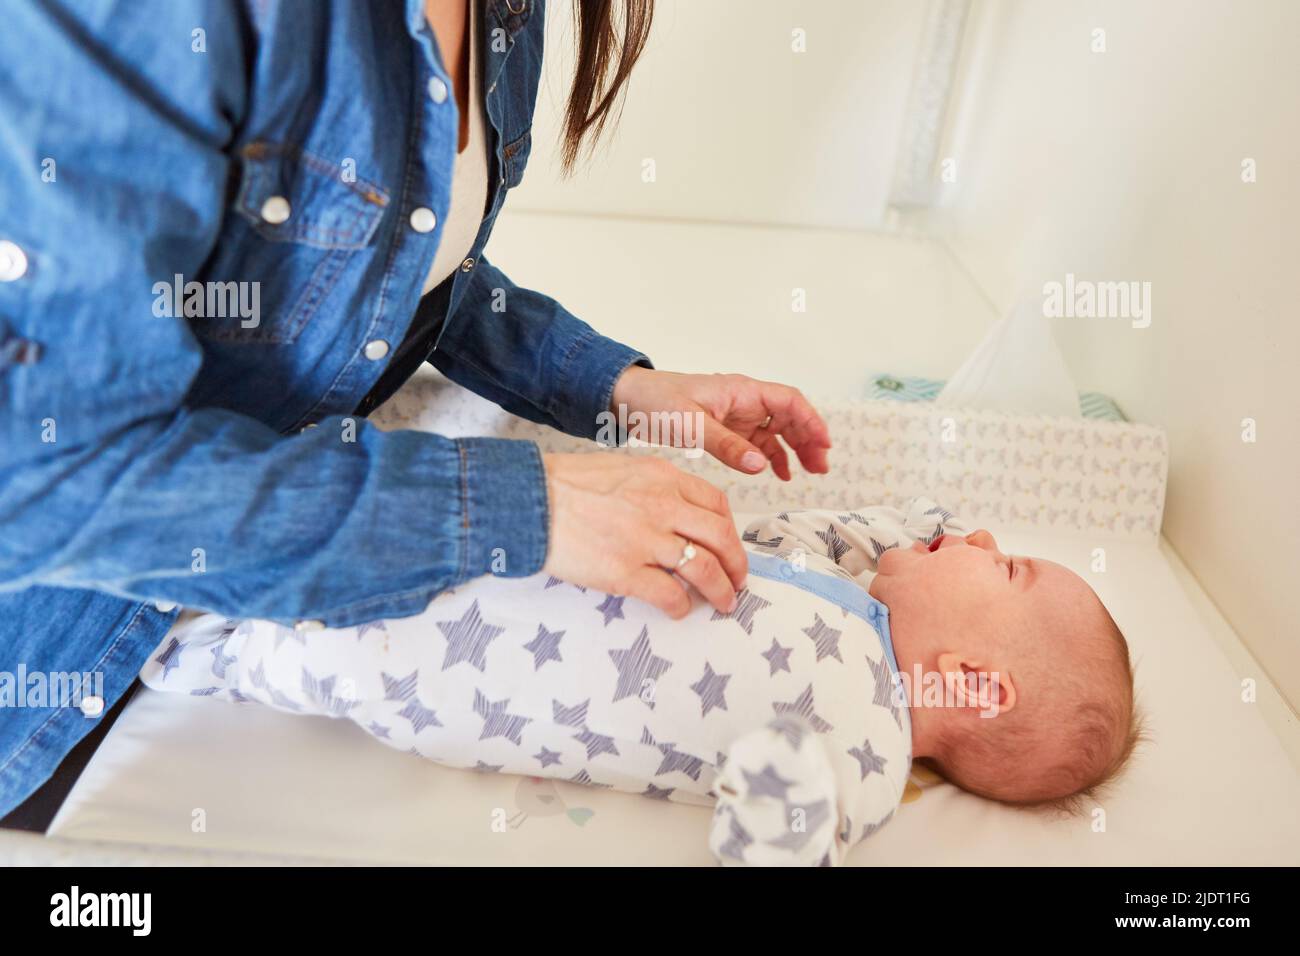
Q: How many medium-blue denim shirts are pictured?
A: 1